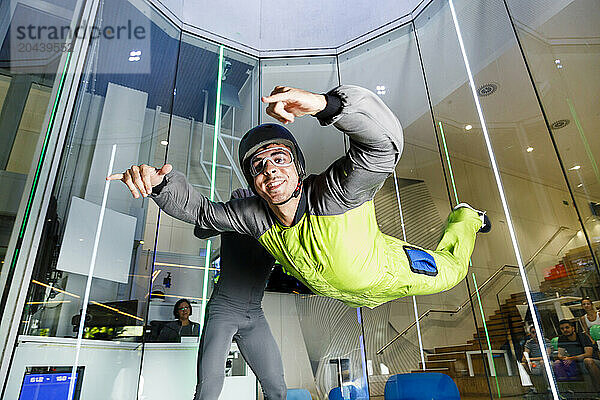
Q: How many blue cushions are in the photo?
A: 3